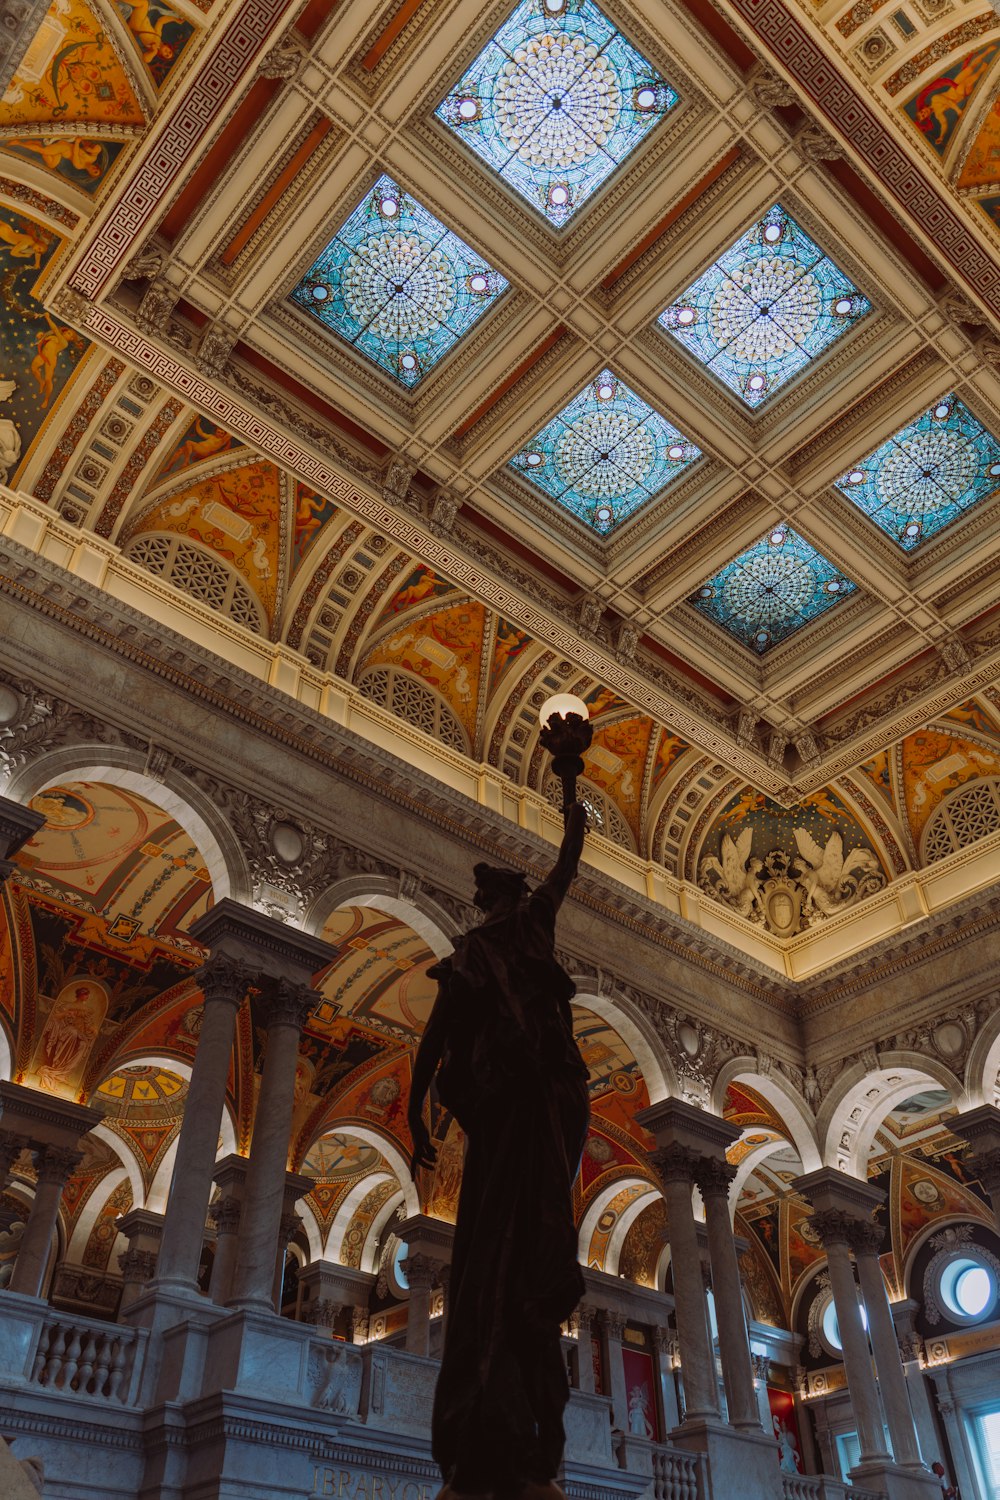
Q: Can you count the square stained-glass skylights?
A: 6